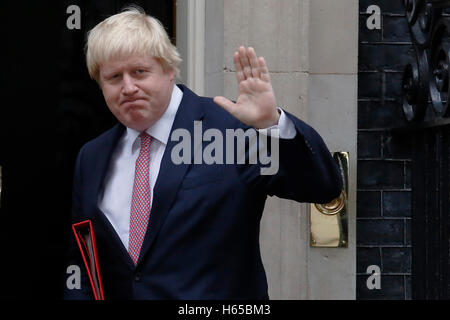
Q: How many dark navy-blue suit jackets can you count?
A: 1